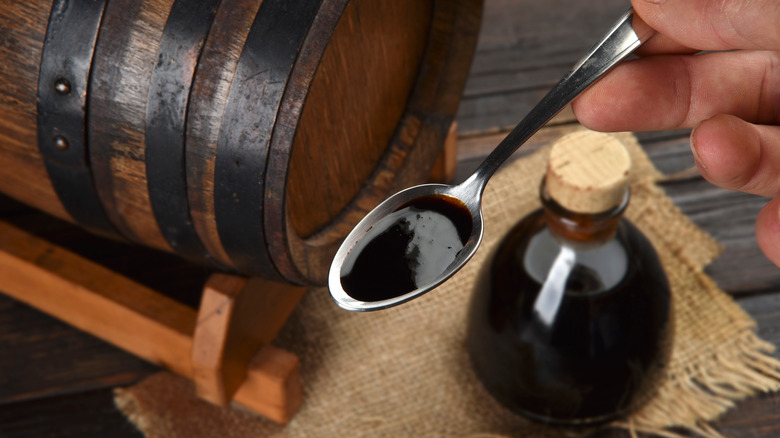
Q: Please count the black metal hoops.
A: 3